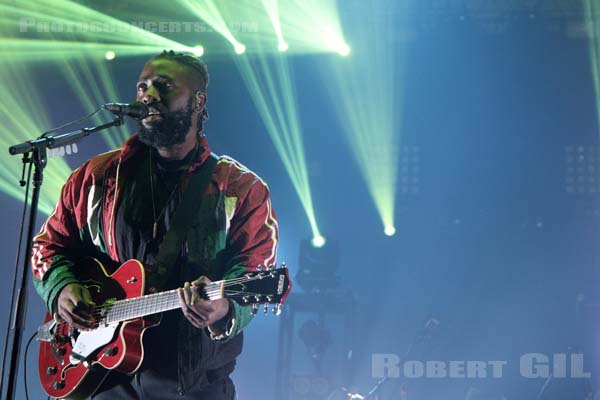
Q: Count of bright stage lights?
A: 7